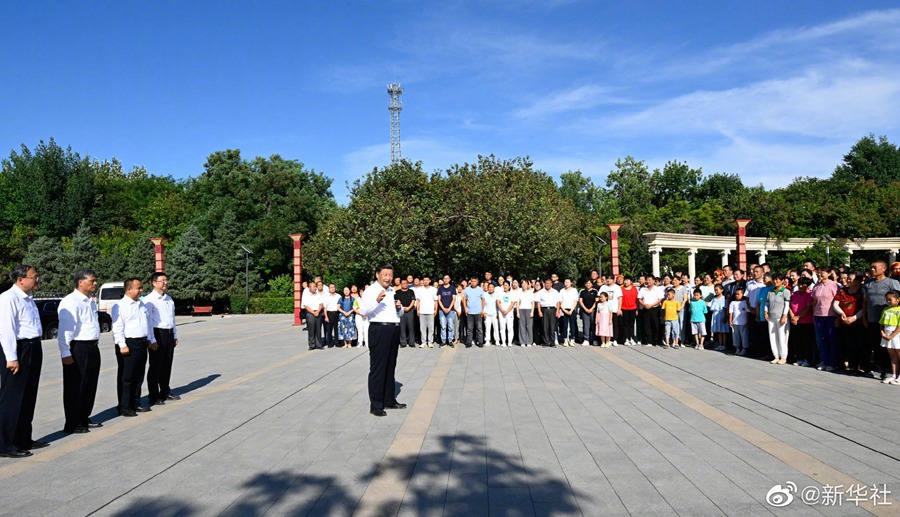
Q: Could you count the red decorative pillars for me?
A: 4